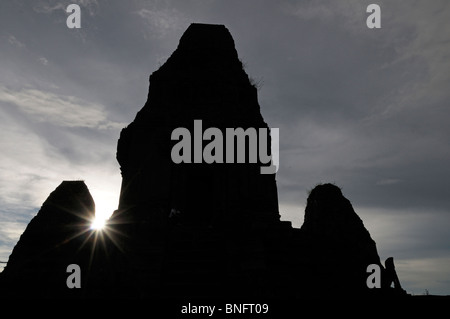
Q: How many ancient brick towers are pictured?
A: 3